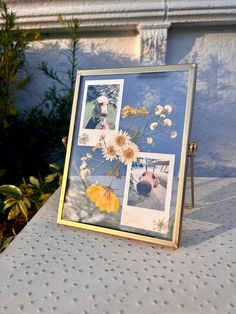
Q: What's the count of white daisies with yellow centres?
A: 3